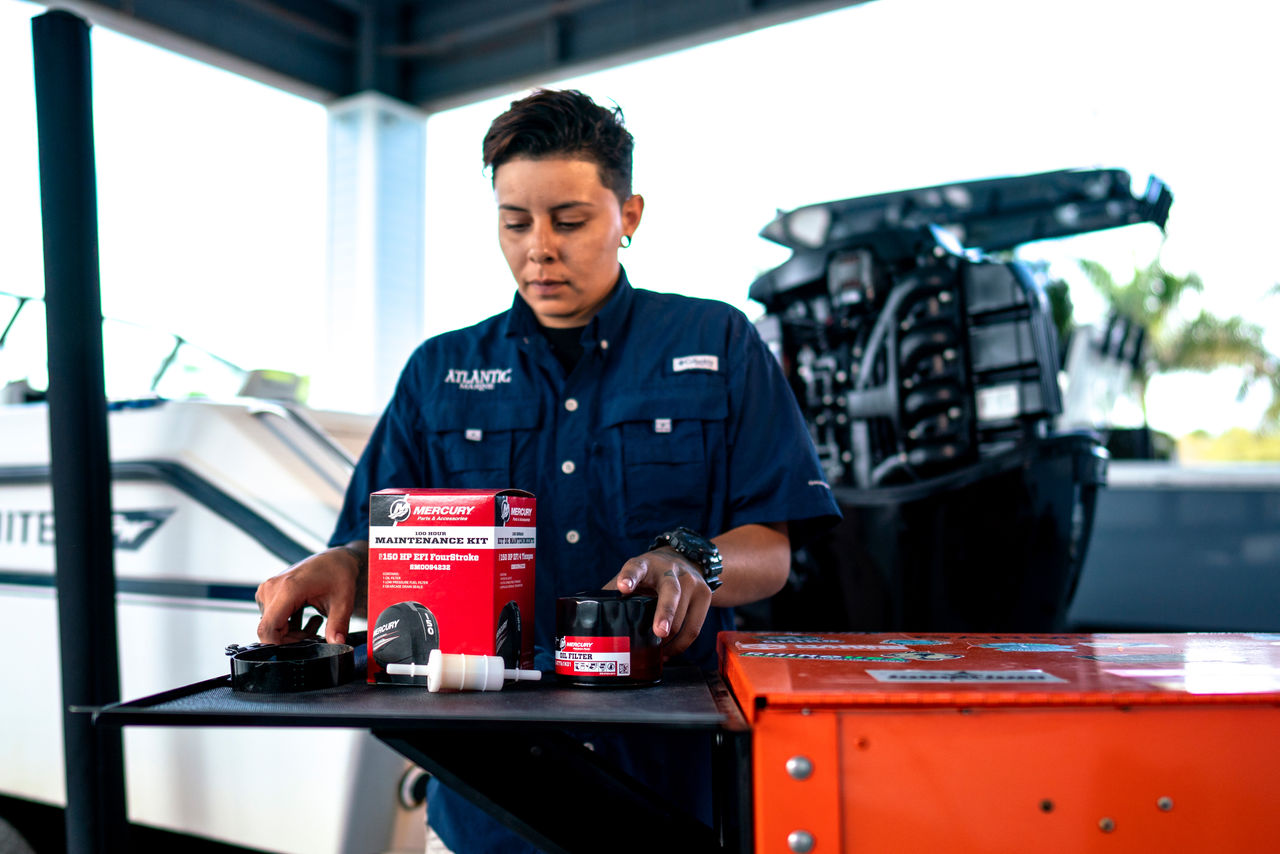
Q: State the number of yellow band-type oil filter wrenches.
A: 0